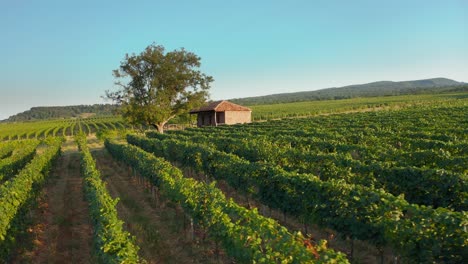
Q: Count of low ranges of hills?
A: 2